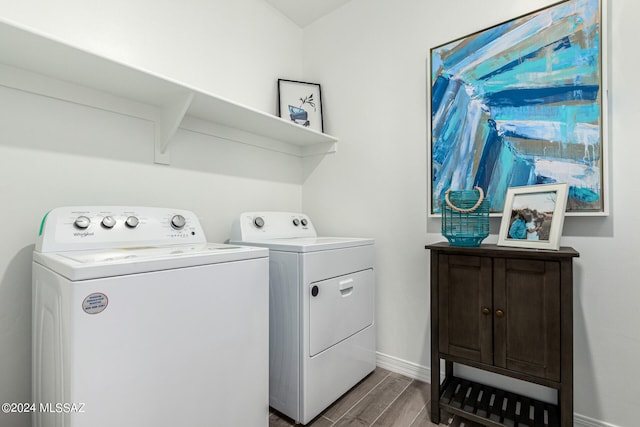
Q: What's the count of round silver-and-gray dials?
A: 7